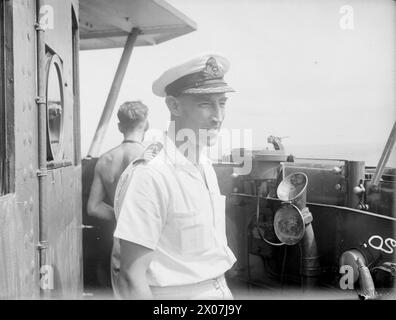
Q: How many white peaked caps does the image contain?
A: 1